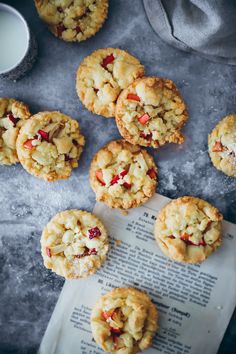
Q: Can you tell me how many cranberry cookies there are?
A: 10